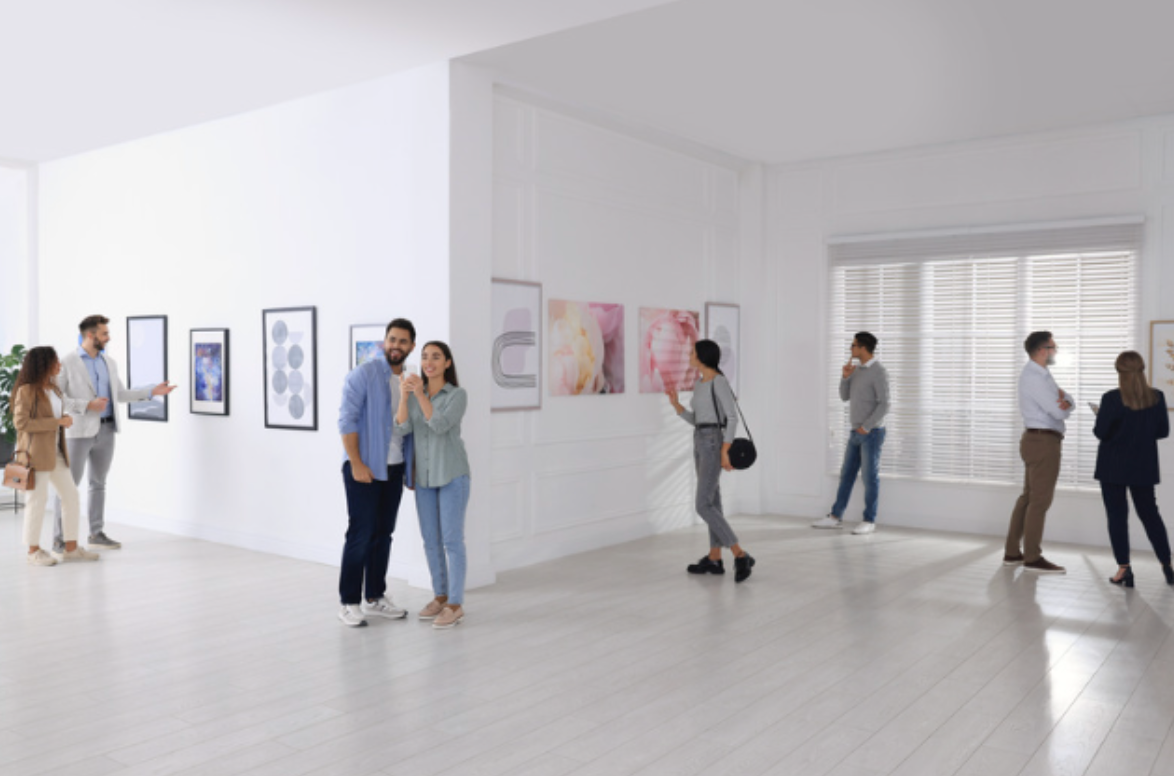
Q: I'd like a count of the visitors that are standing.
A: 8